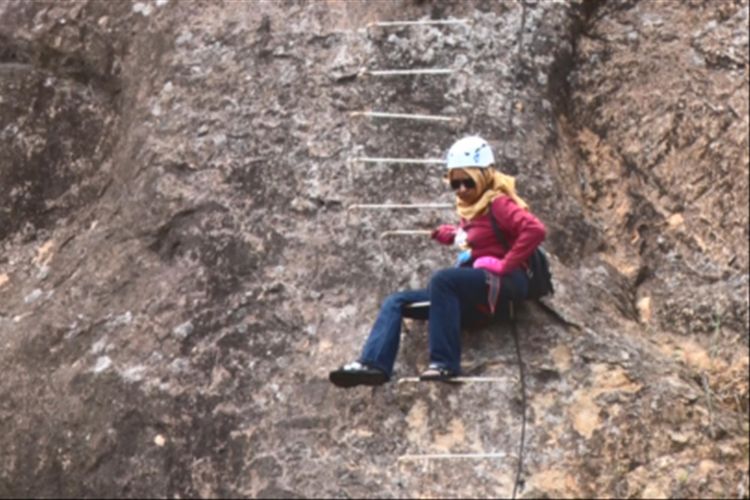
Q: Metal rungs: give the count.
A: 9